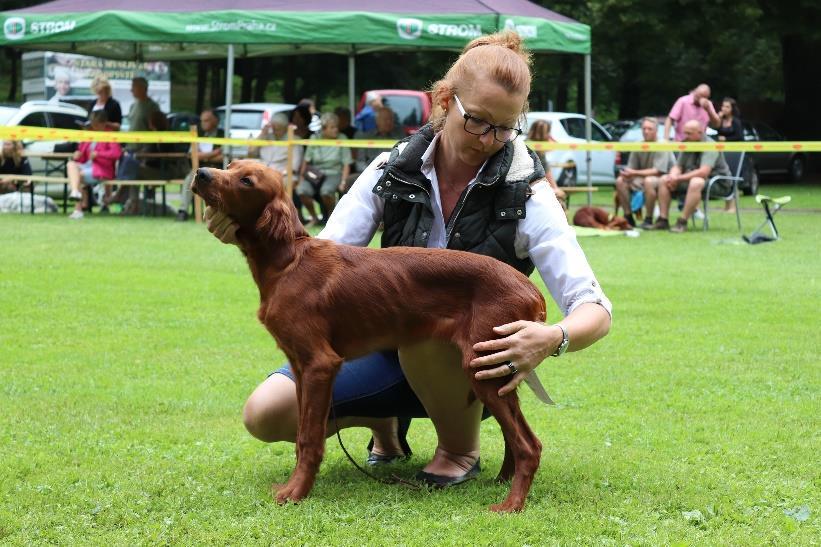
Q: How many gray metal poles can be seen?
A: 3